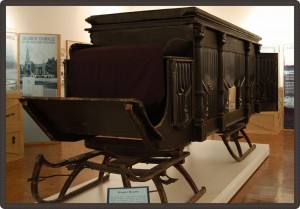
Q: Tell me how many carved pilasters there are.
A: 4